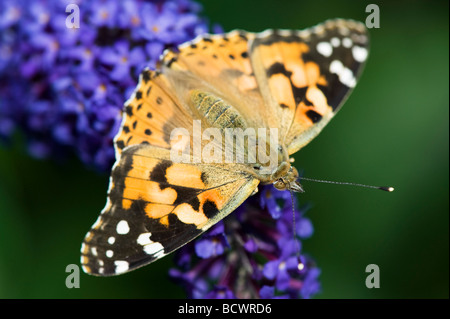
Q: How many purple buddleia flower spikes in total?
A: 2